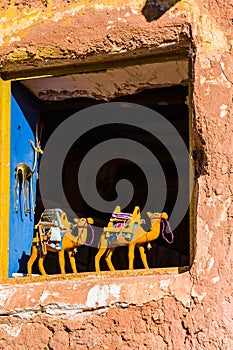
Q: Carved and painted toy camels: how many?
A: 2